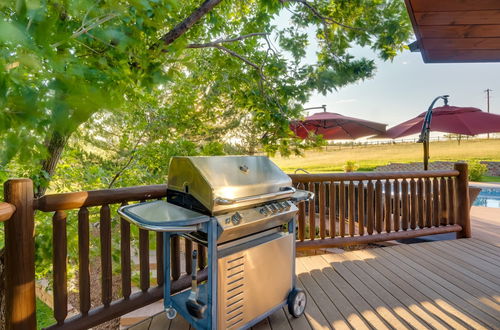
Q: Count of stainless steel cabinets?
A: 1